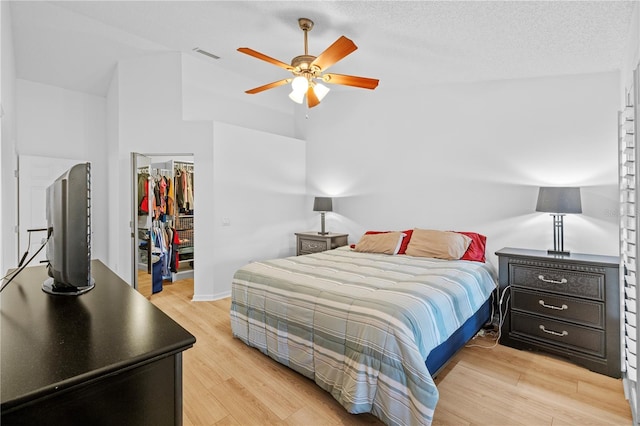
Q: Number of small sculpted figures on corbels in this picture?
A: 0